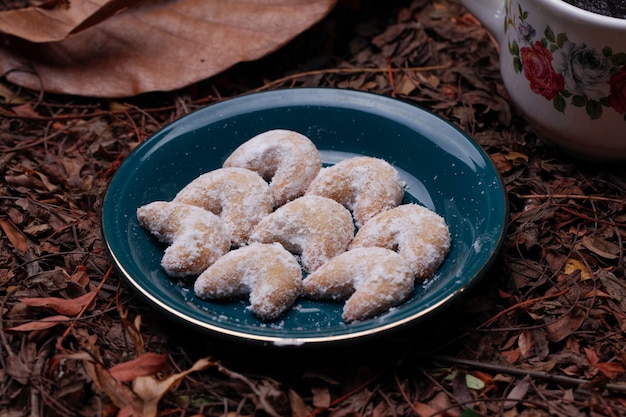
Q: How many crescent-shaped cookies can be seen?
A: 8